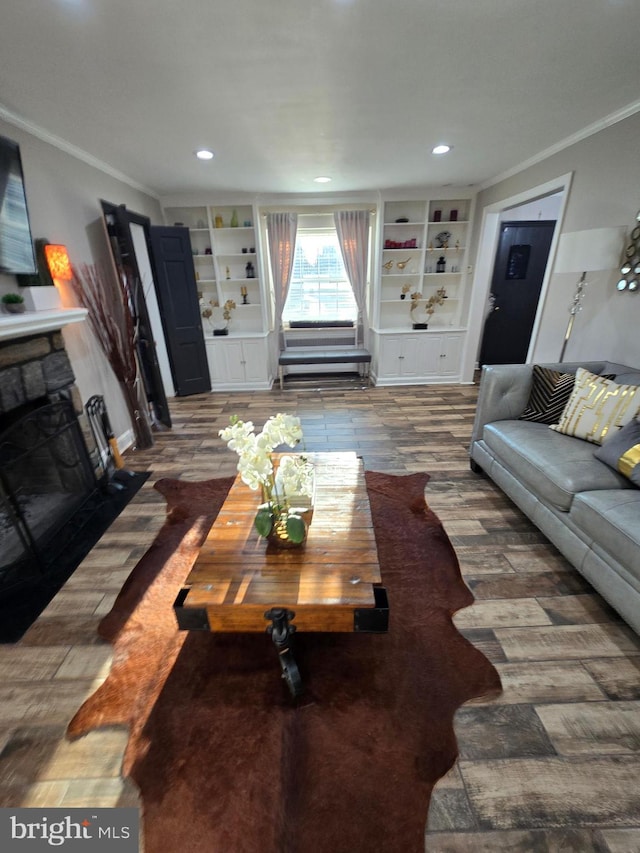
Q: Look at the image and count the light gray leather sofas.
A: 1